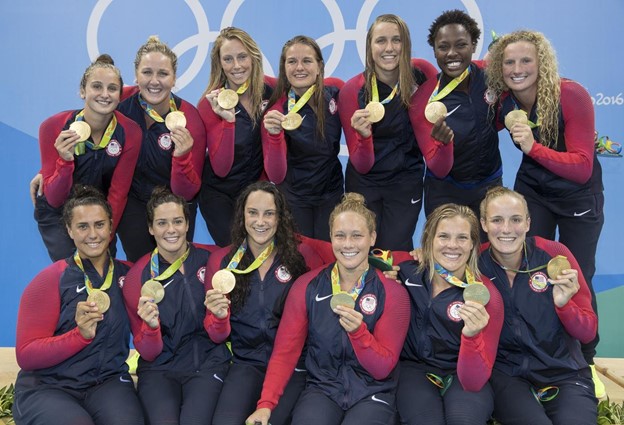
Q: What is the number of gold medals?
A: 13